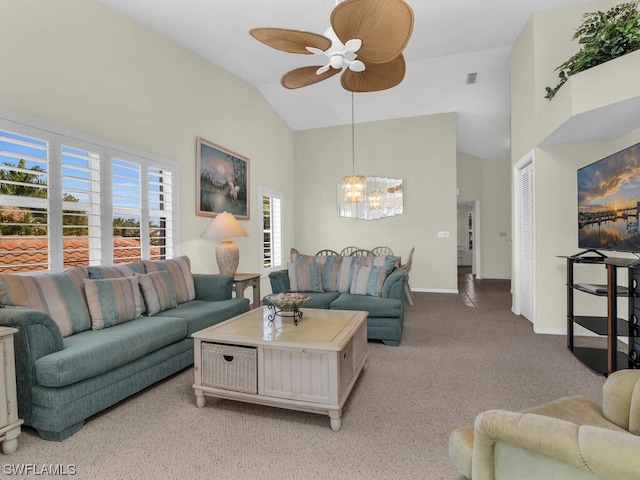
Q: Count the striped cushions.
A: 9